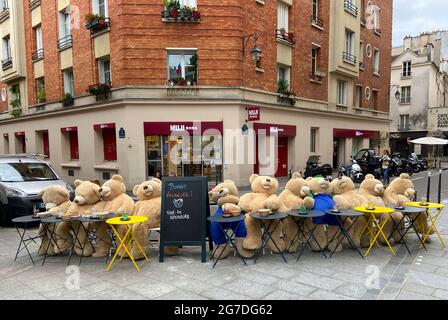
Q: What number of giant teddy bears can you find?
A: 11